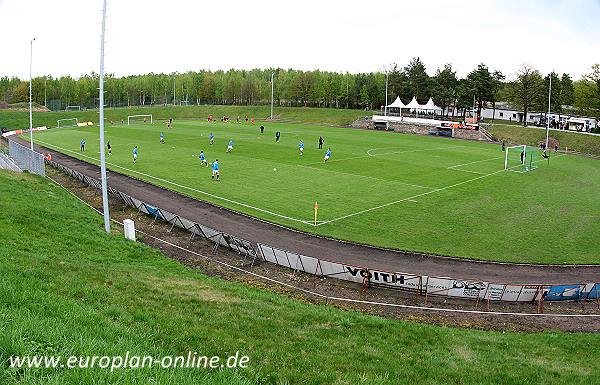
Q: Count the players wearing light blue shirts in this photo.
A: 9